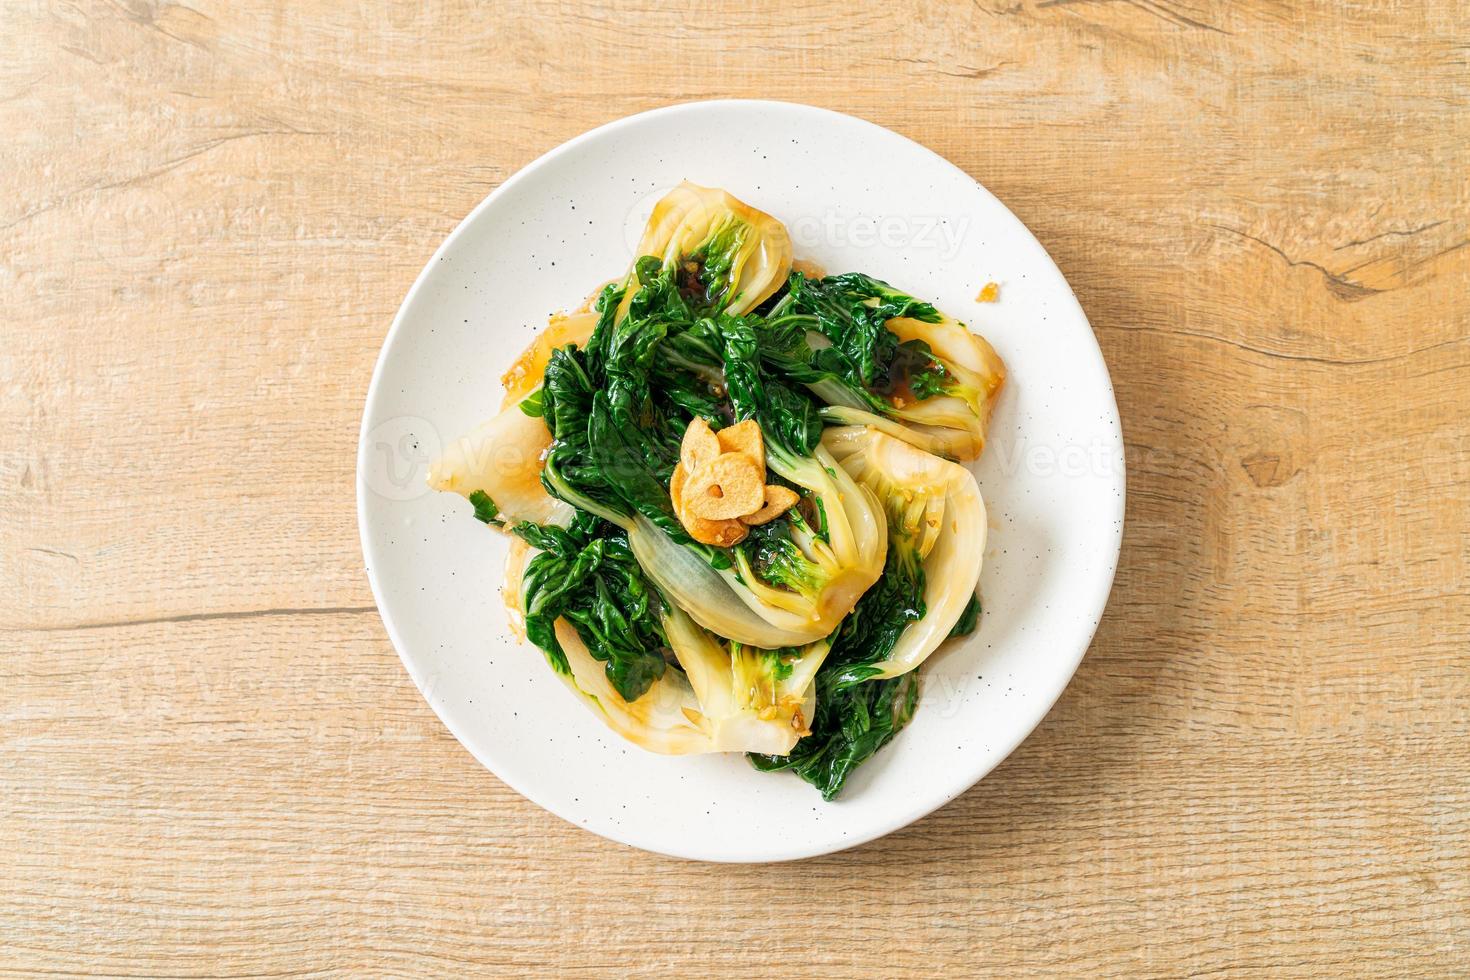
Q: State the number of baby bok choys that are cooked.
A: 5